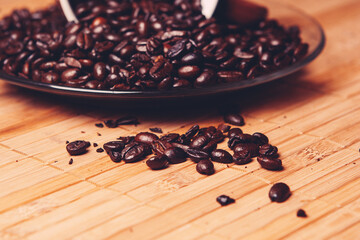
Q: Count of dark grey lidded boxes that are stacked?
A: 0